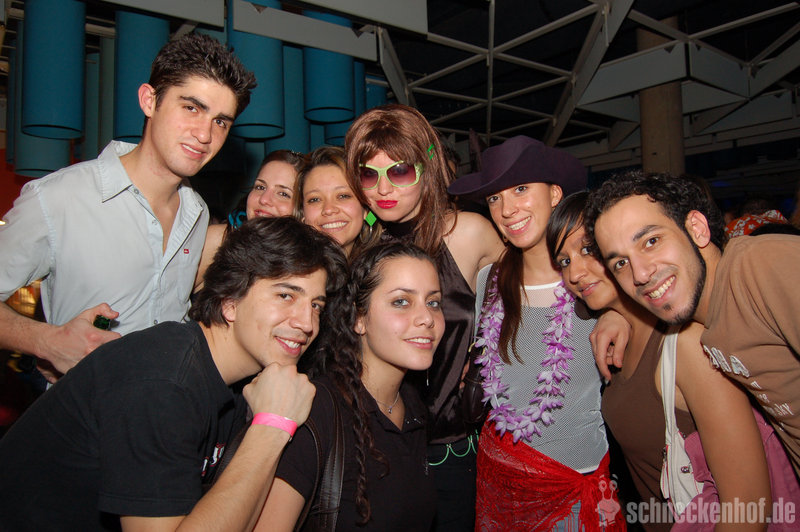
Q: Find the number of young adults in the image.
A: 9